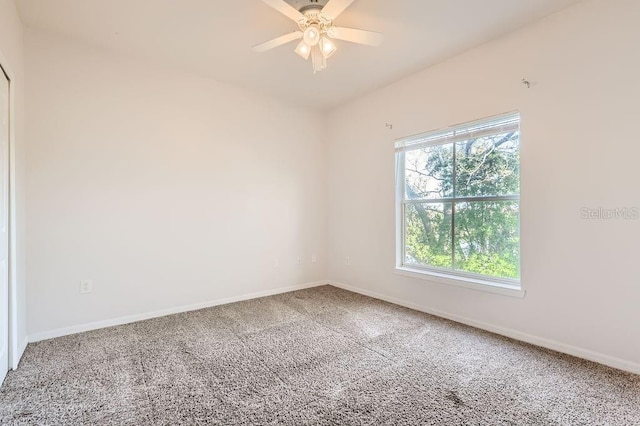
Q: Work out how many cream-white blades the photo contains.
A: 5